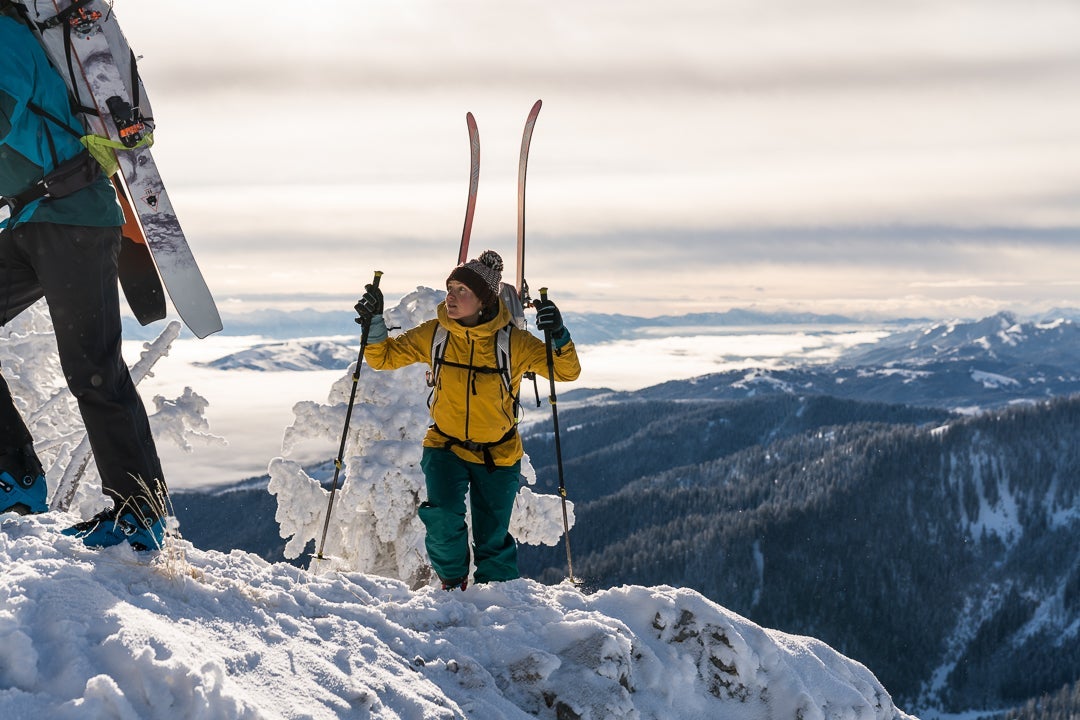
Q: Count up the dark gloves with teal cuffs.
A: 2